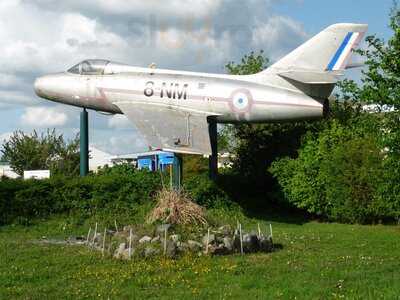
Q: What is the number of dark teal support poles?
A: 3